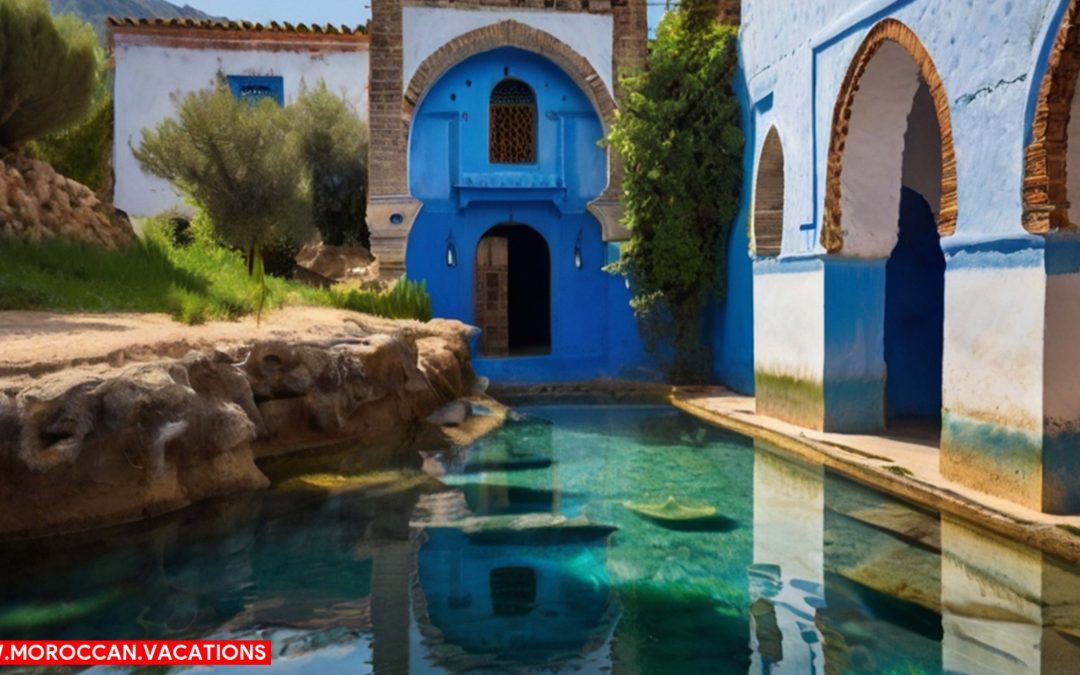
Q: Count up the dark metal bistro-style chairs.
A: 0